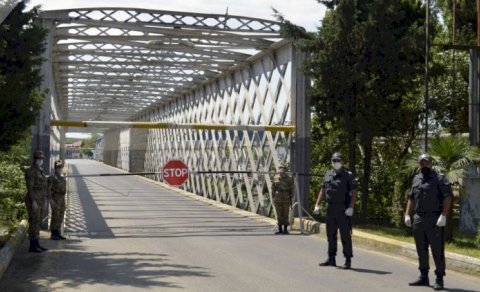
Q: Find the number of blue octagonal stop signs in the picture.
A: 0